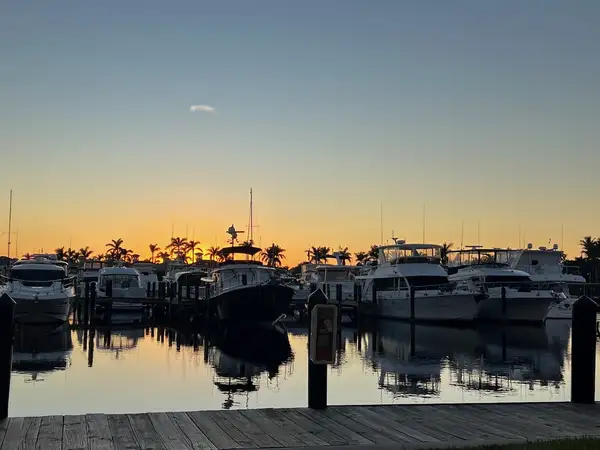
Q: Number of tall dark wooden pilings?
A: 3